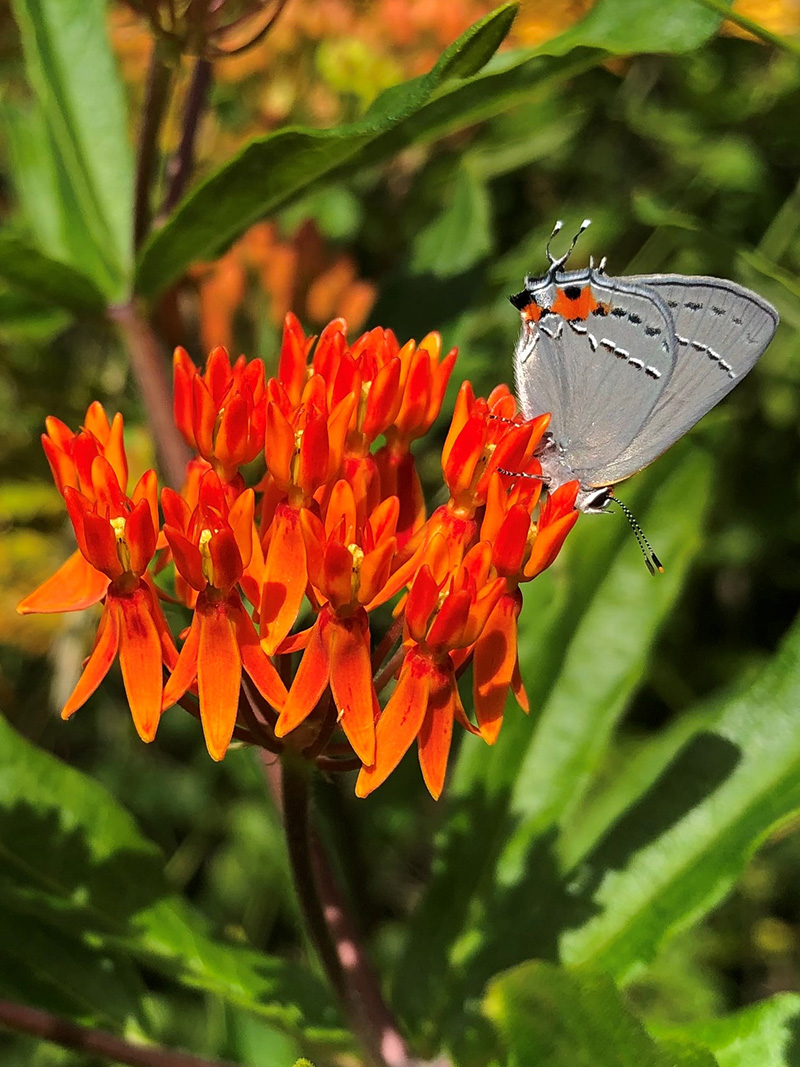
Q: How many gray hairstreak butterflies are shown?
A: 1